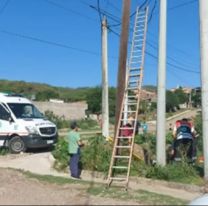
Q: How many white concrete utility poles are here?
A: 3